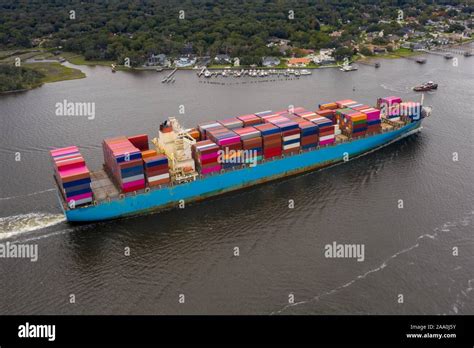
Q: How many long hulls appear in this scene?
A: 1